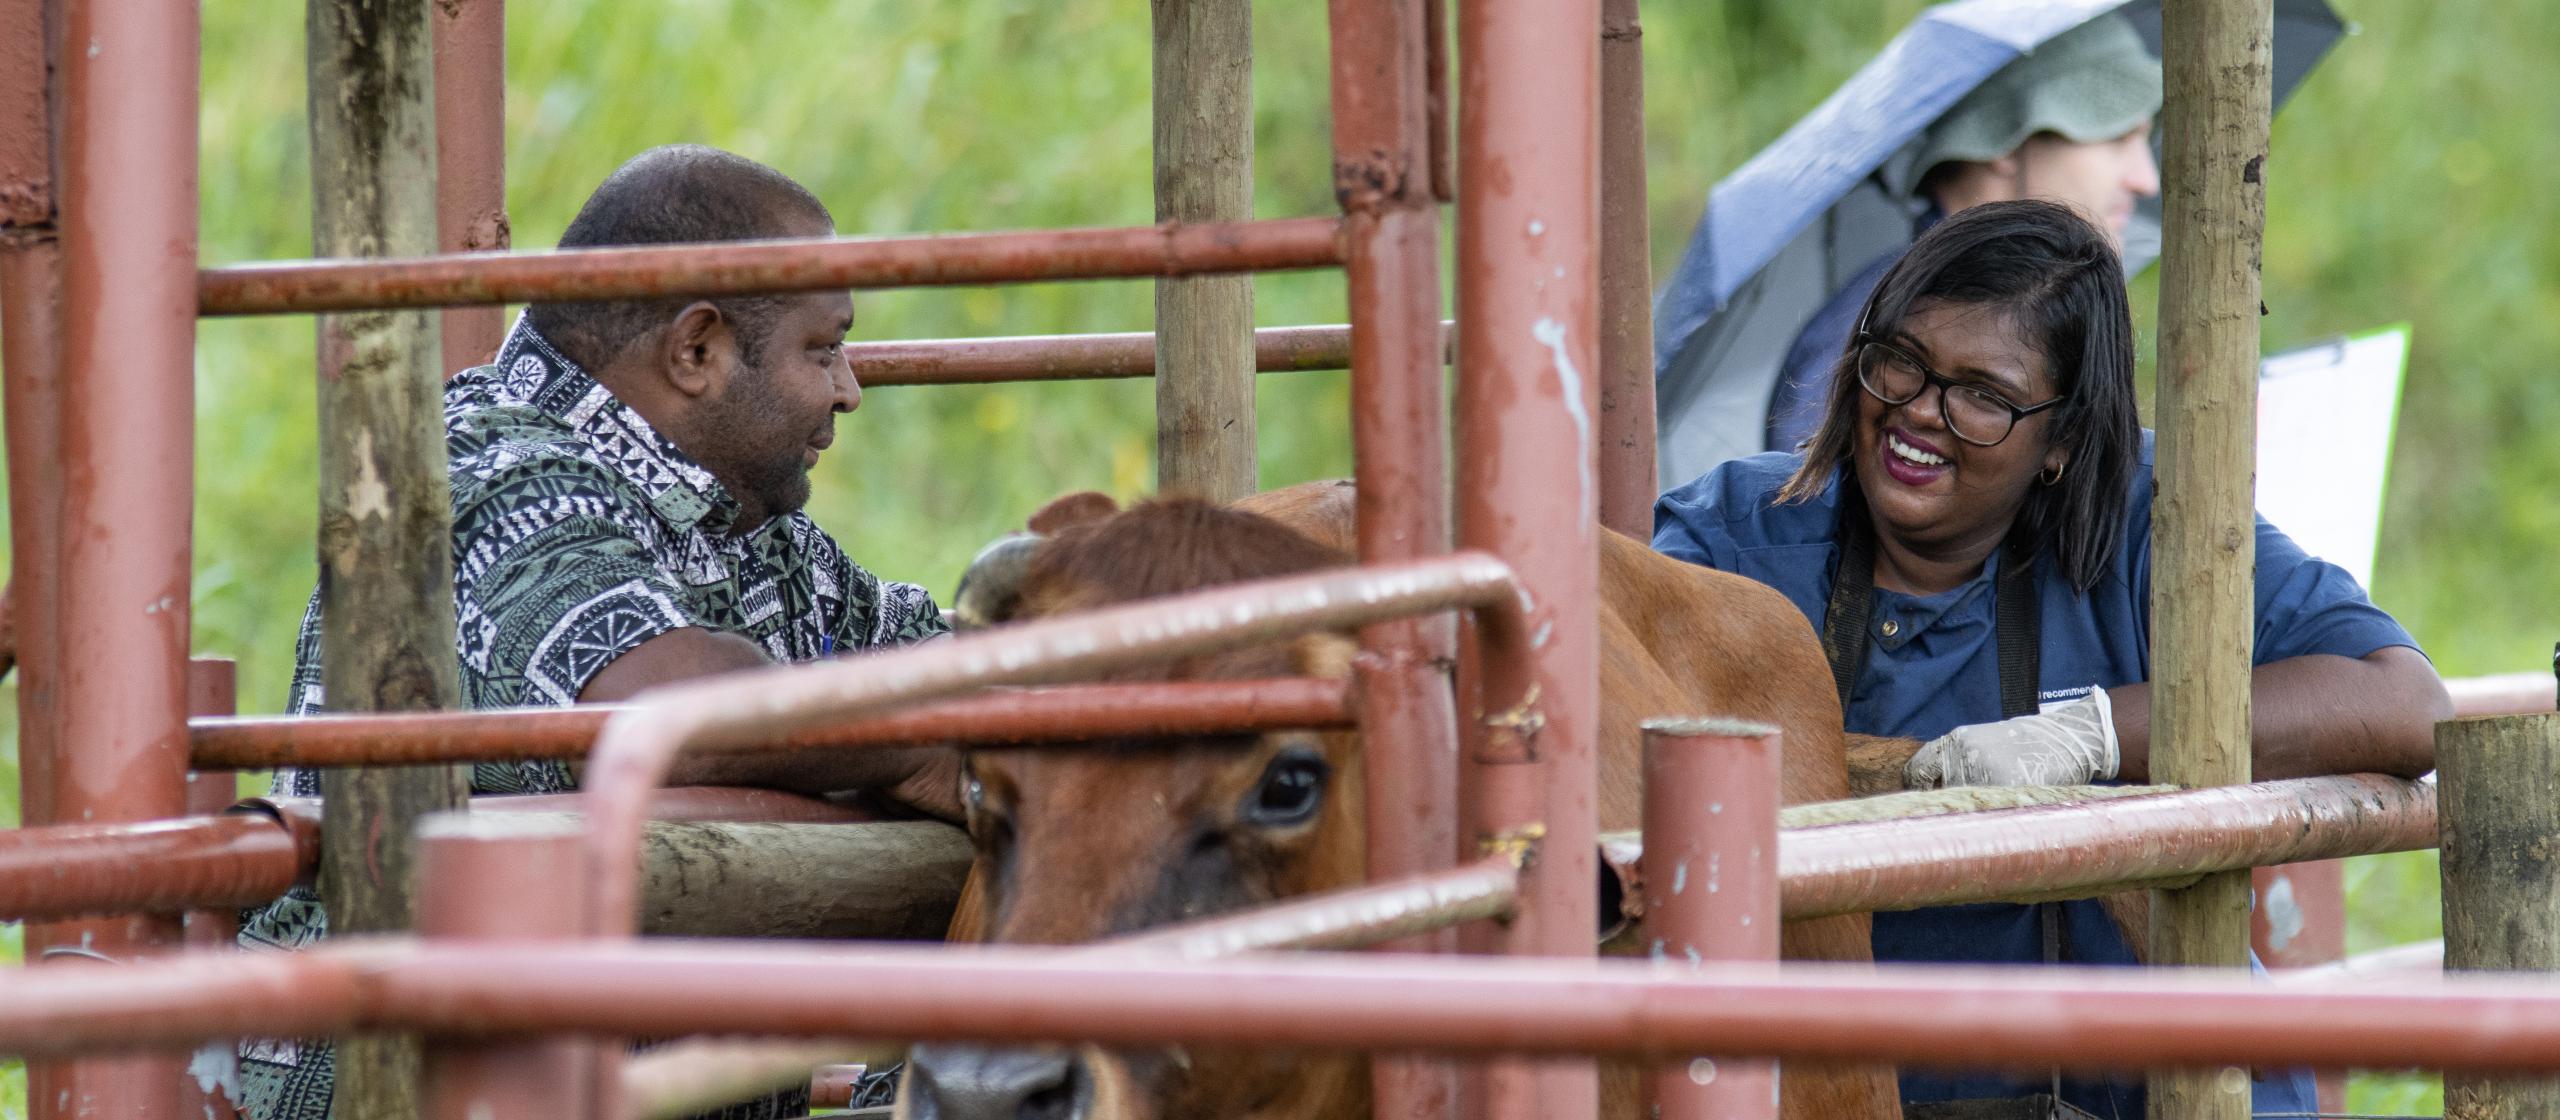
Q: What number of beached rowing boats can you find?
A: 0